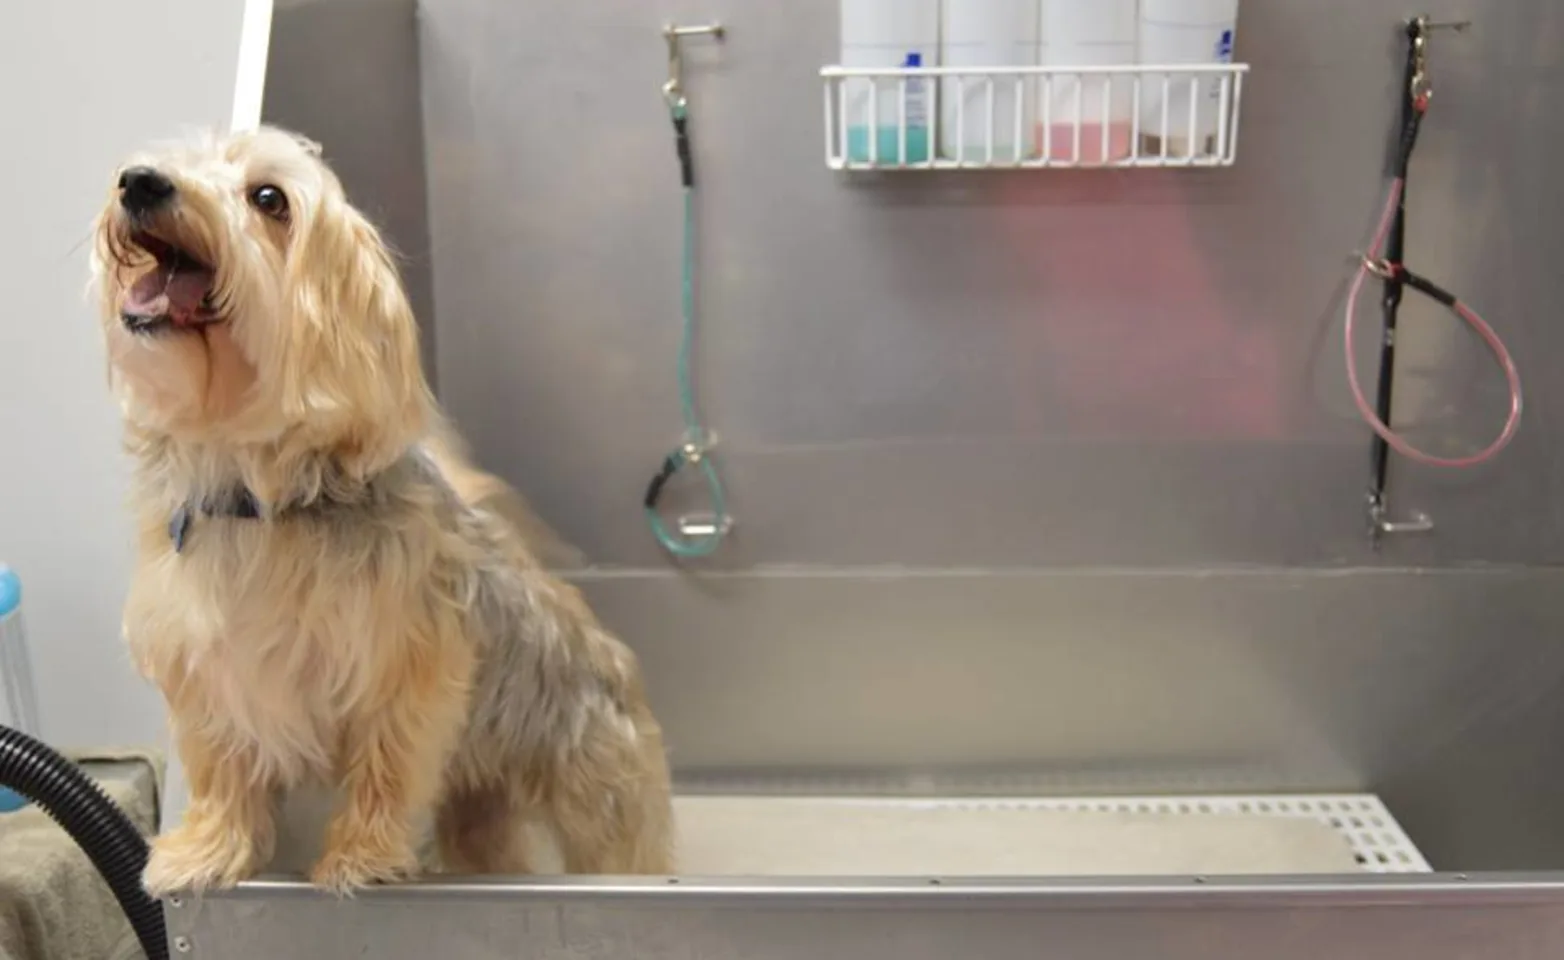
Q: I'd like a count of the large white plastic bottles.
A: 4